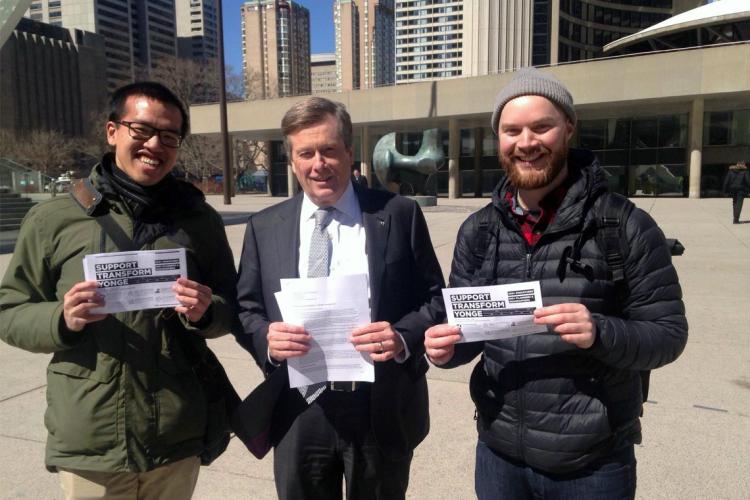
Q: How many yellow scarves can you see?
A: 0